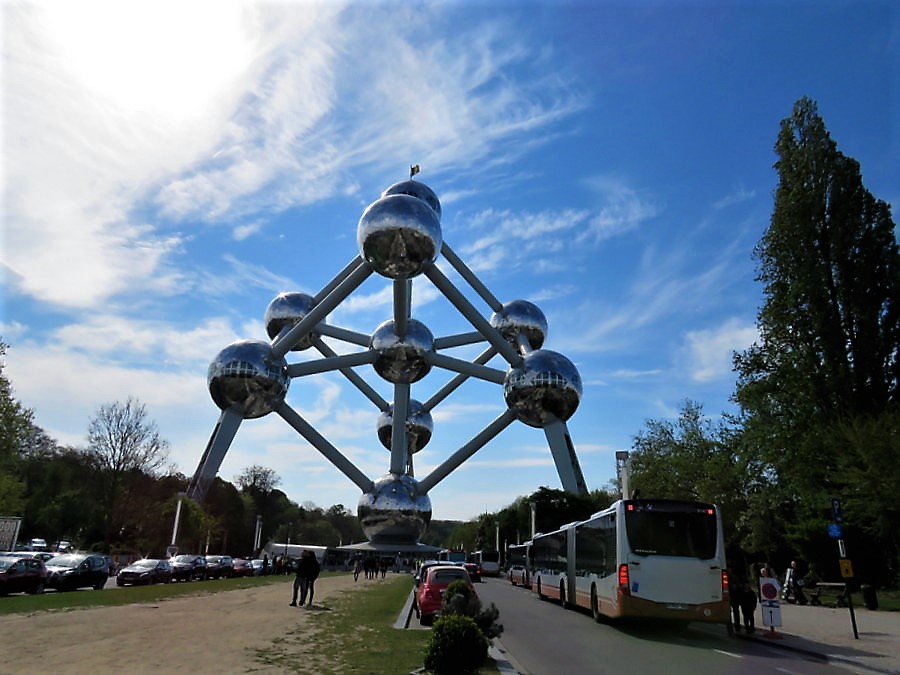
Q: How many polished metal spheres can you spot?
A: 9